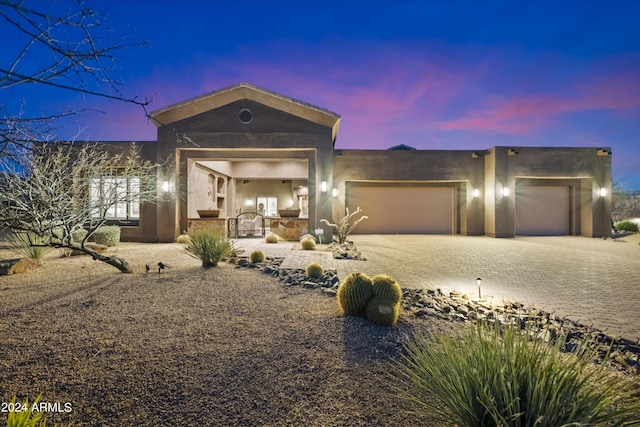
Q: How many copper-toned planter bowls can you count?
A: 2